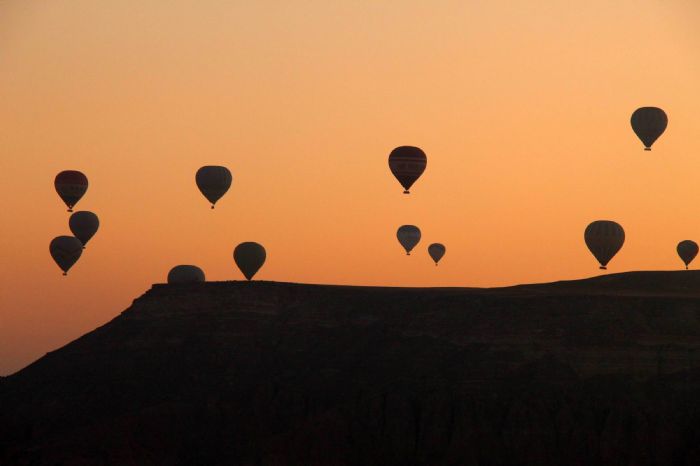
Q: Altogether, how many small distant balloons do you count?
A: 3